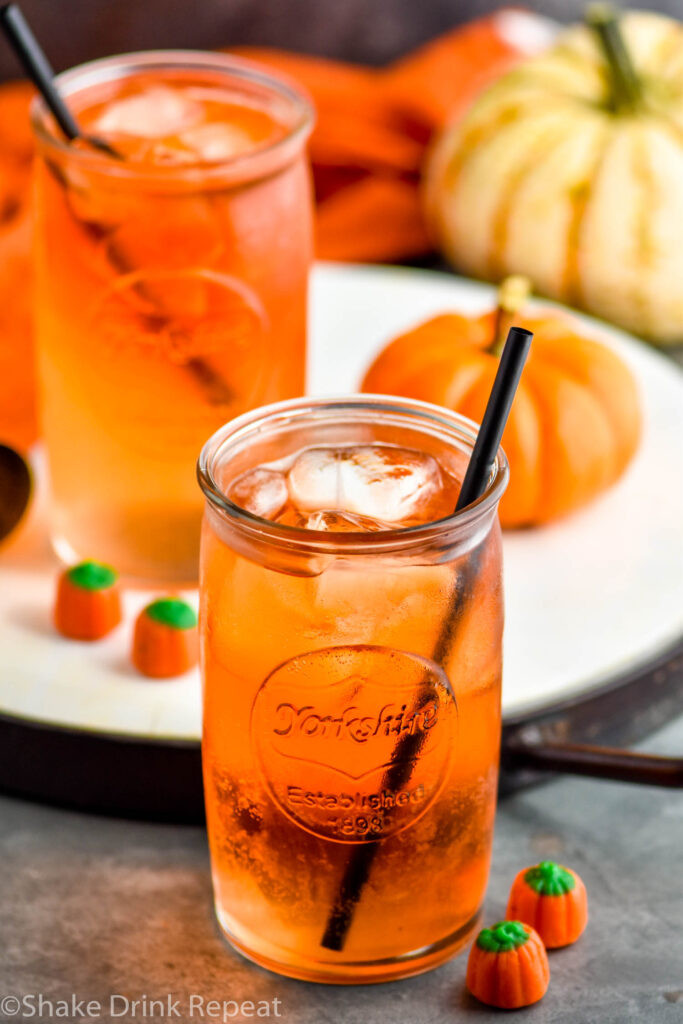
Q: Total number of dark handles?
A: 1